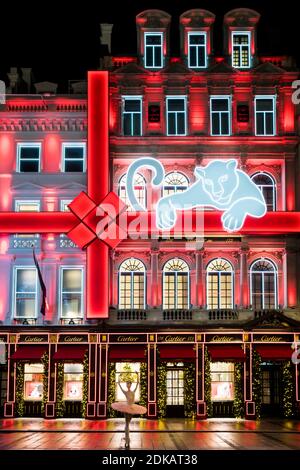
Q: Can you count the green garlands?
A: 12